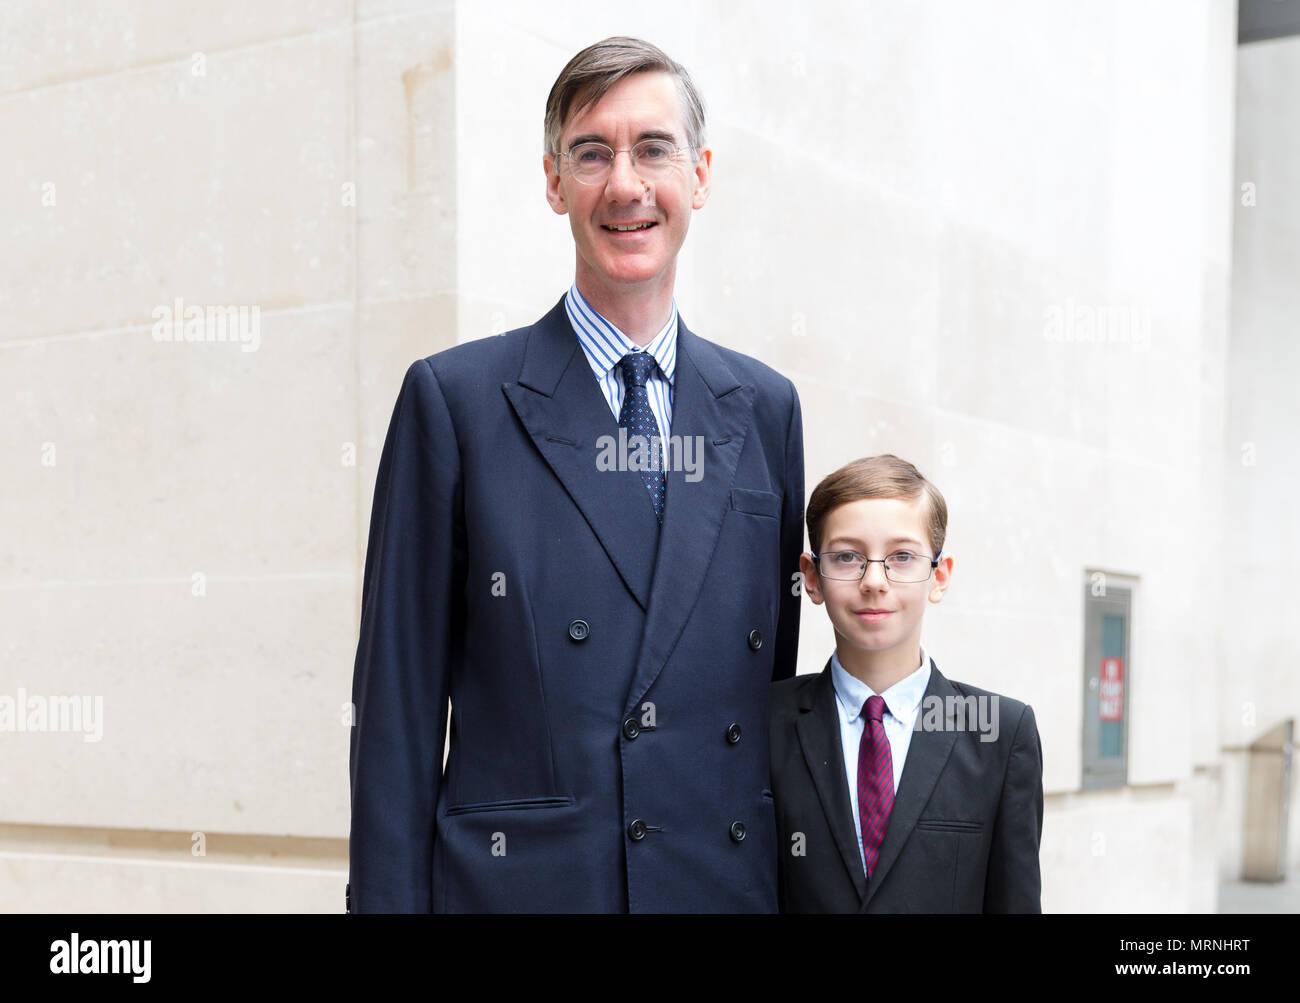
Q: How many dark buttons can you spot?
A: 6